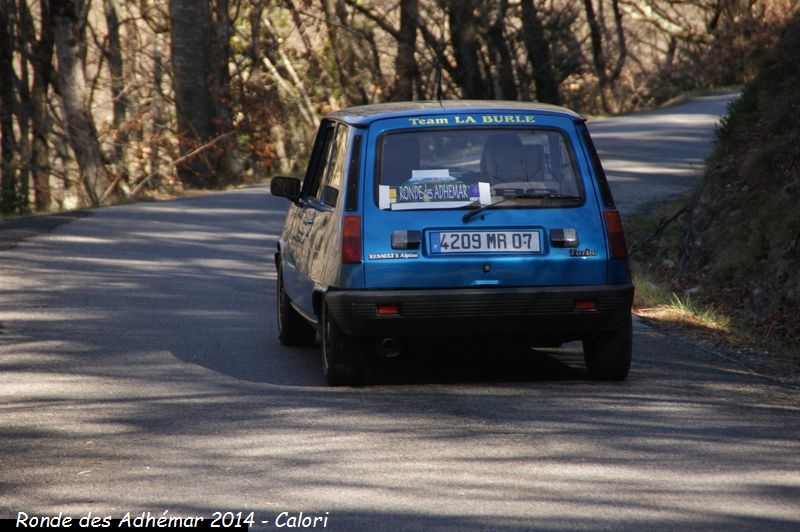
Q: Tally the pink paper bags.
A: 0